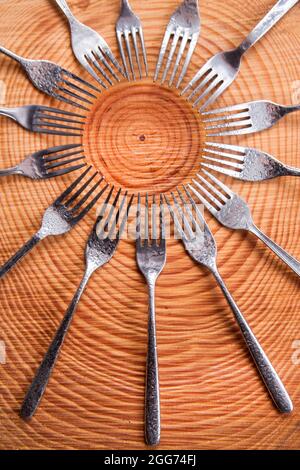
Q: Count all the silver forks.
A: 14